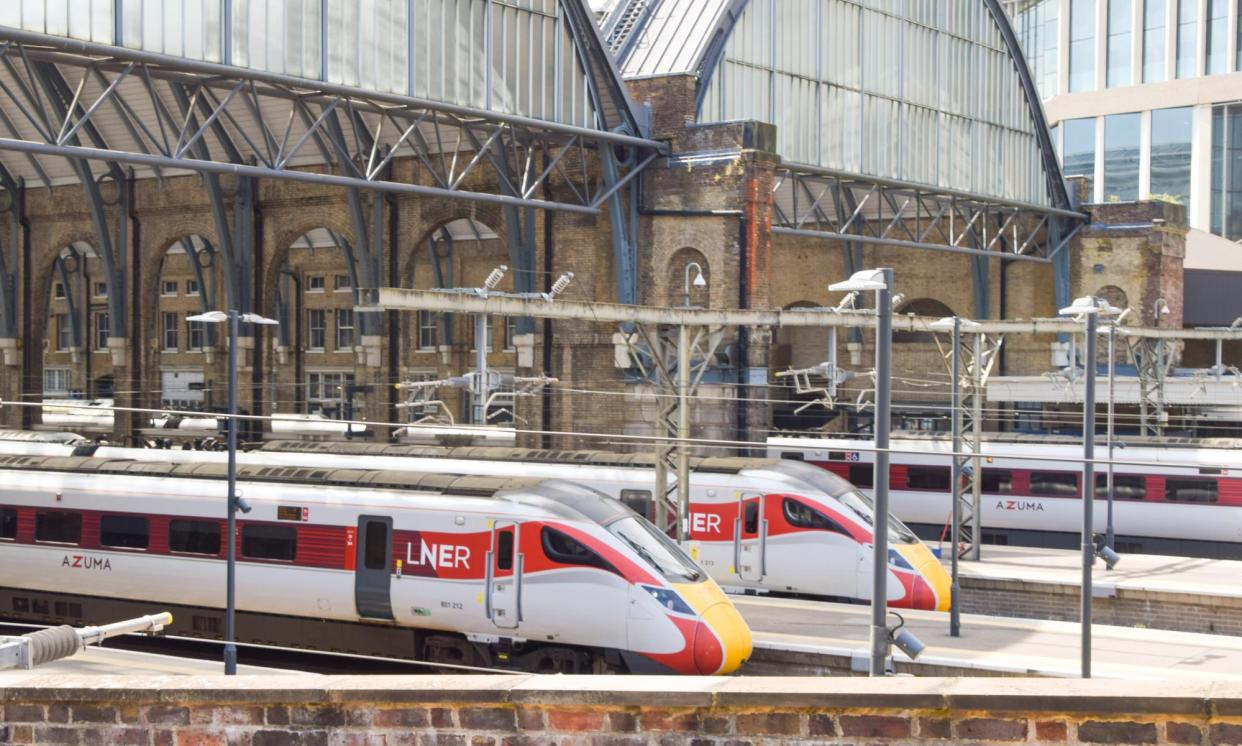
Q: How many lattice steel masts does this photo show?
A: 3